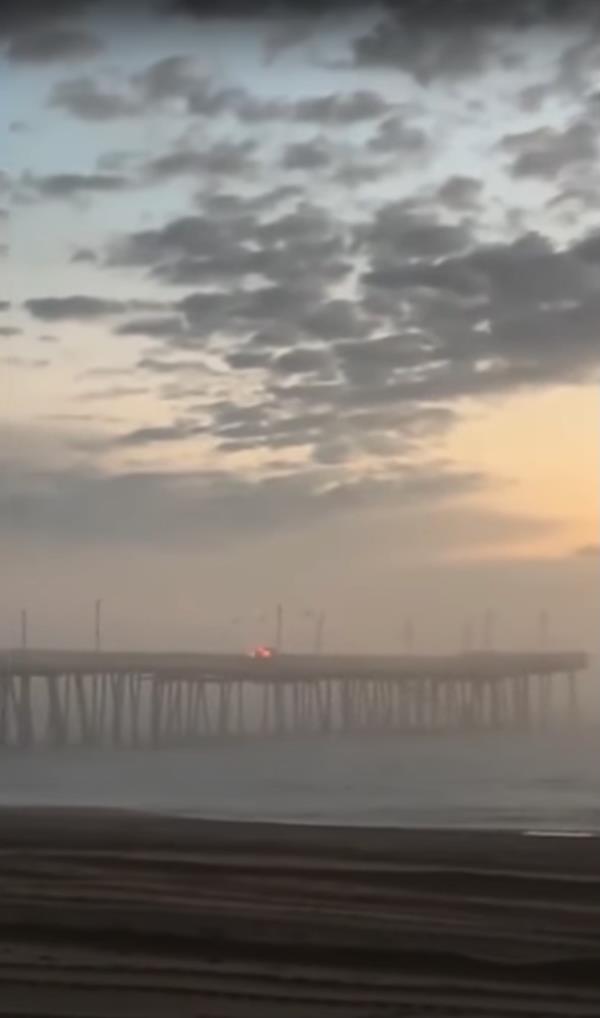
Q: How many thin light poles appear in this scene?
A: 8